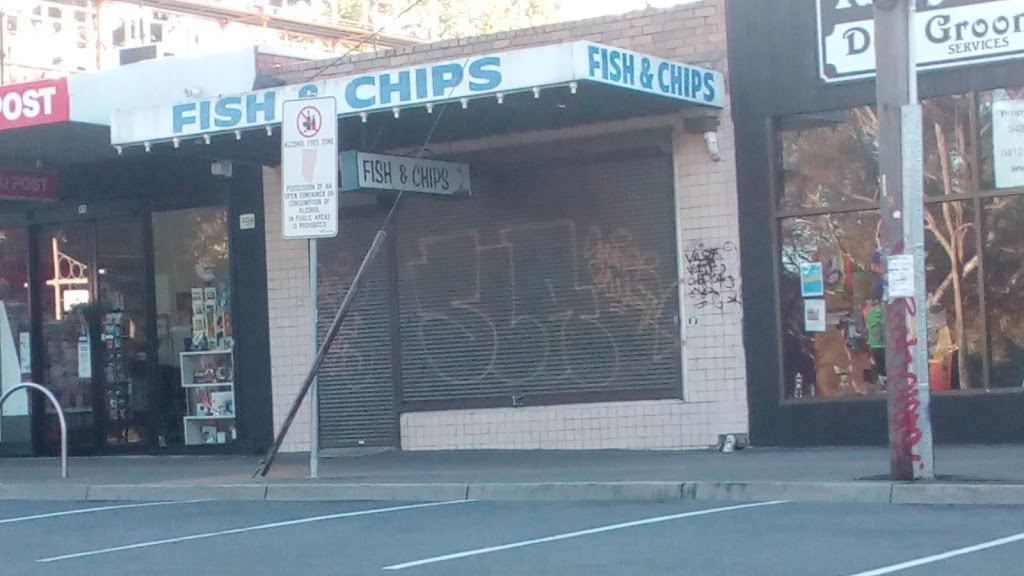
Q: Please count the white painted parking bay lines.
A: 4